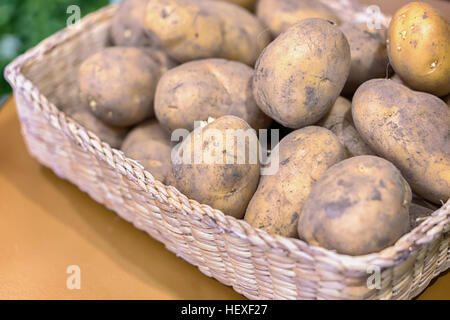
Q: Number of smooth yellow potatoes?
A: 1